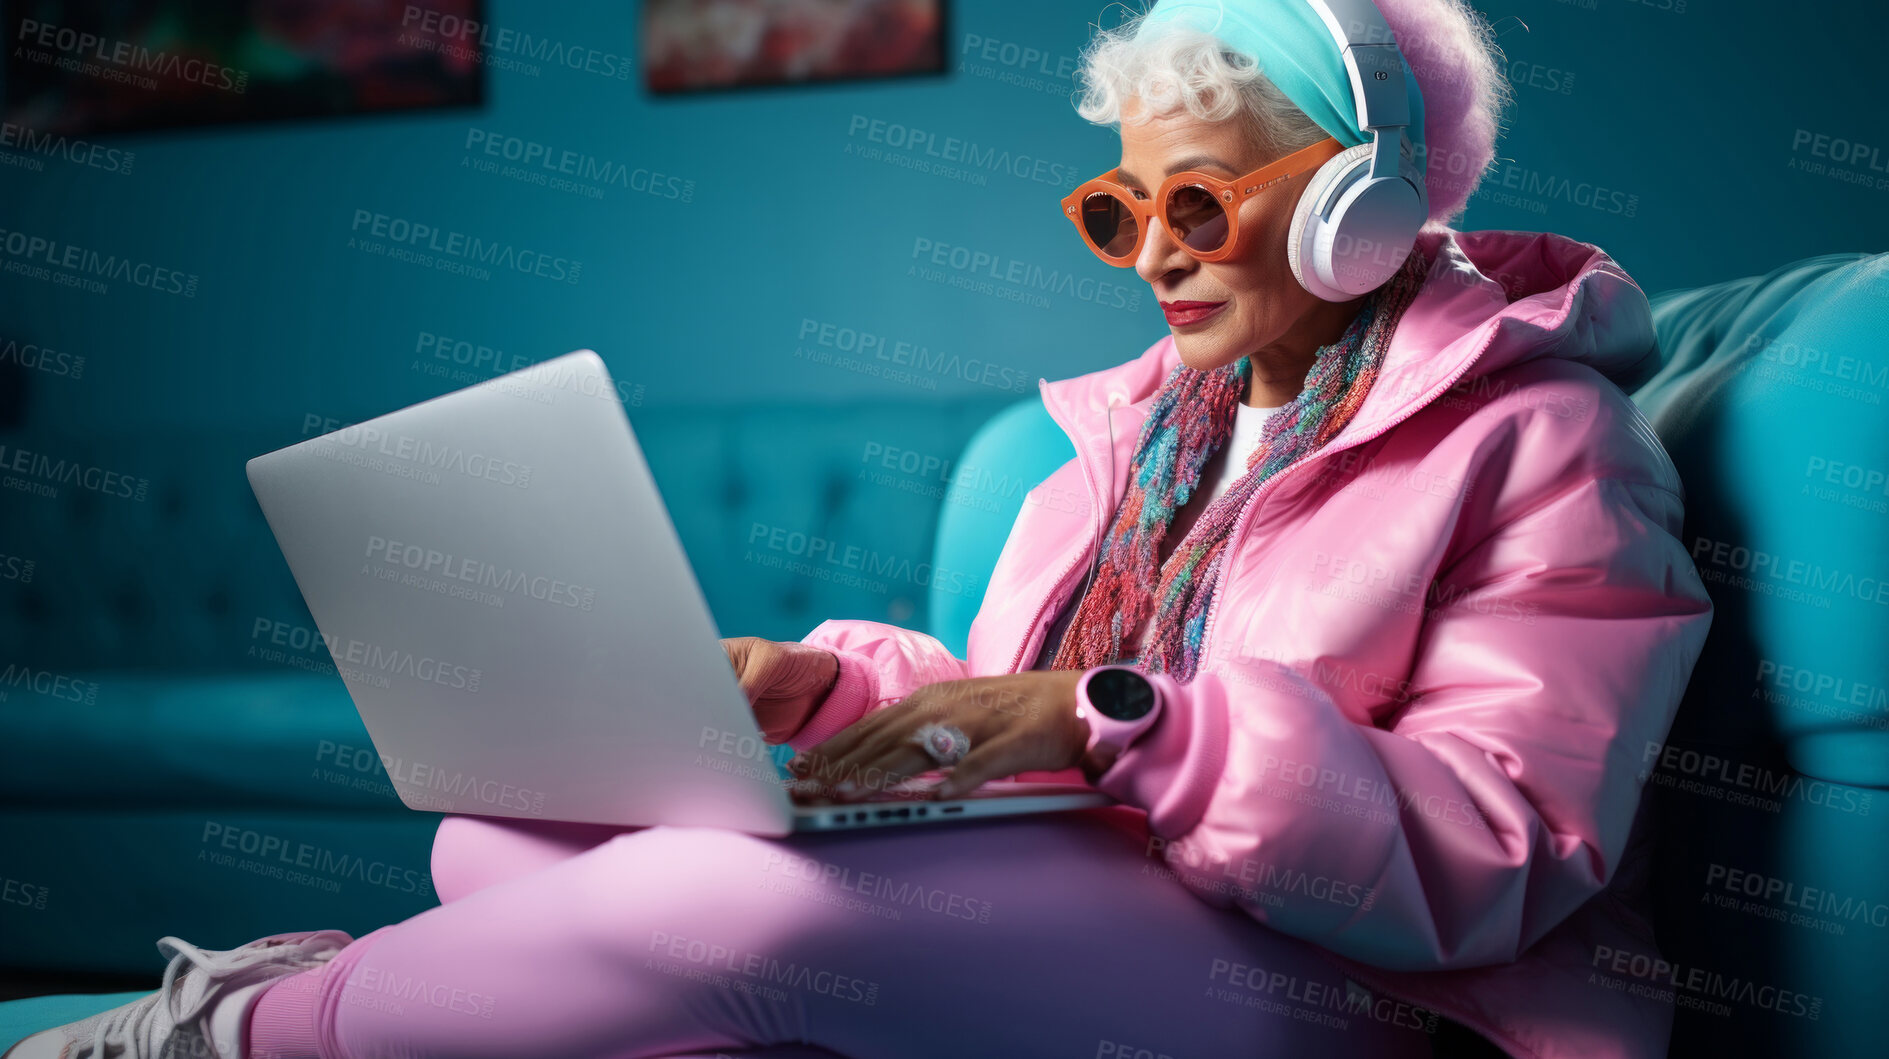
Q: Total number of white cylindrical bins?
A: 0